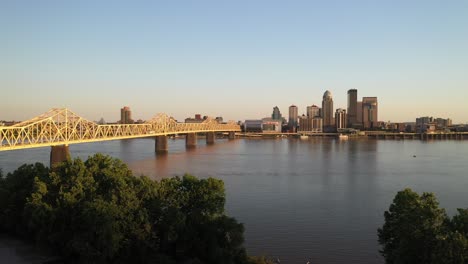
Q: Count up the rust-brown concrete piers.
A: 5